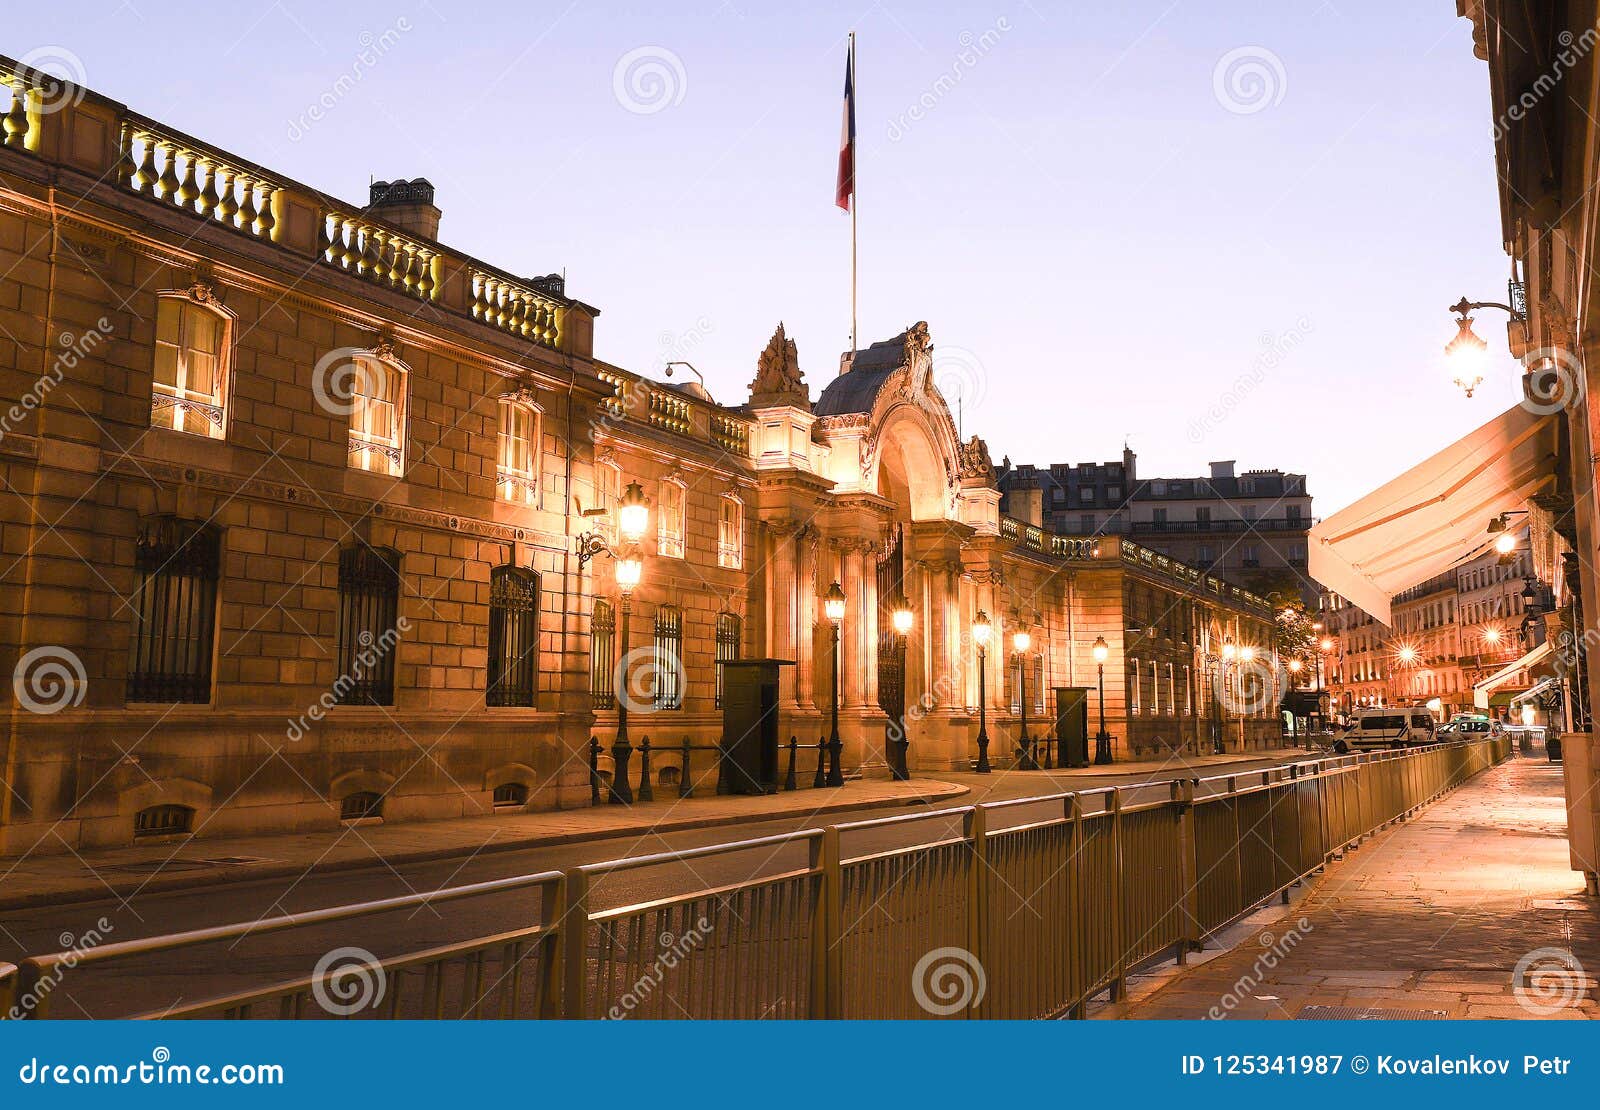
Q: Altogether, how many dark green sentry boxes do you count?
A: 2